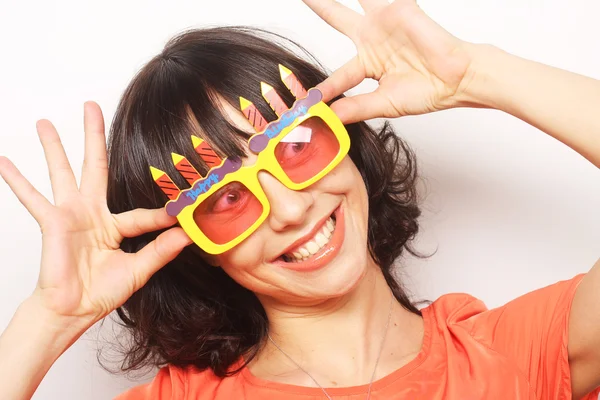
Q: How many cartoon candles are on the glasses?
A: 6